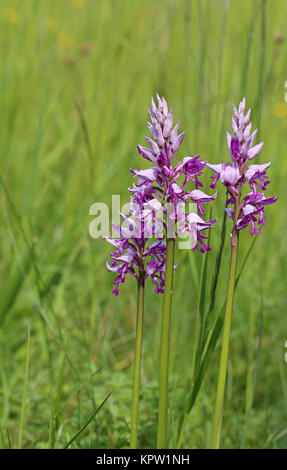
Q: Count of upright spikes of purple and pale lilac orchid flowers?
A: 3